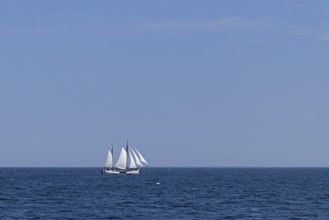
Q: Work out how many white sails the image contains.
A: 5